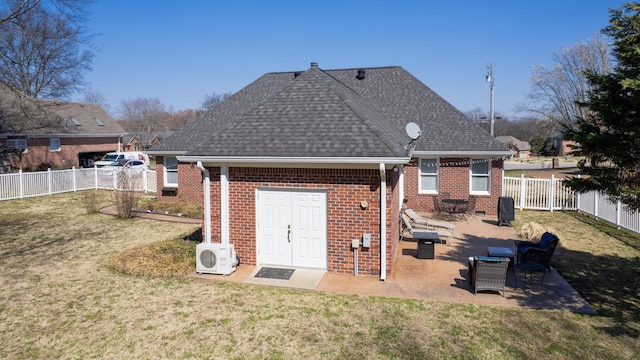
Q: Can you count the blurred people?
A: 0